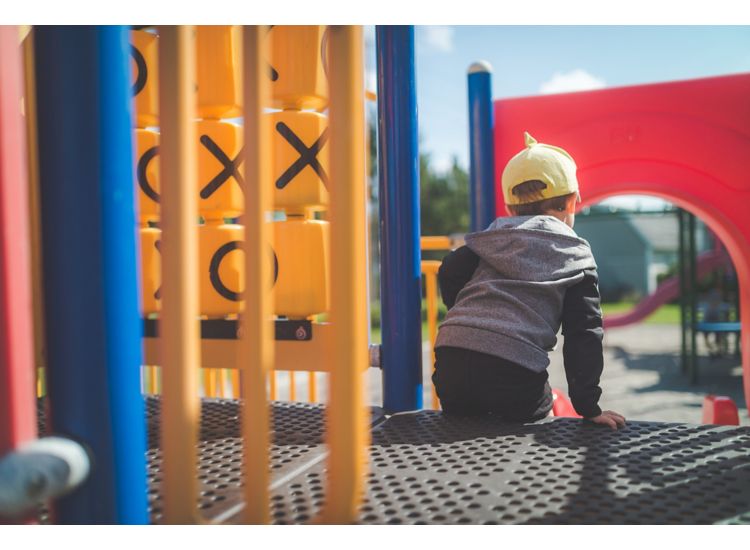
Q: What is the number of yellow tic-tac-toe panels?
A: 9